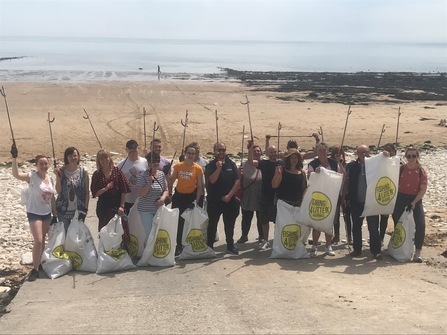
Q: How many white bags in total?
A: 10